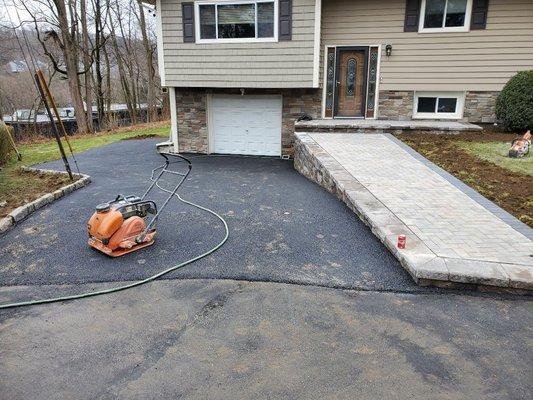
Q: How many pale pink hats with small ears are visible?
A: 0